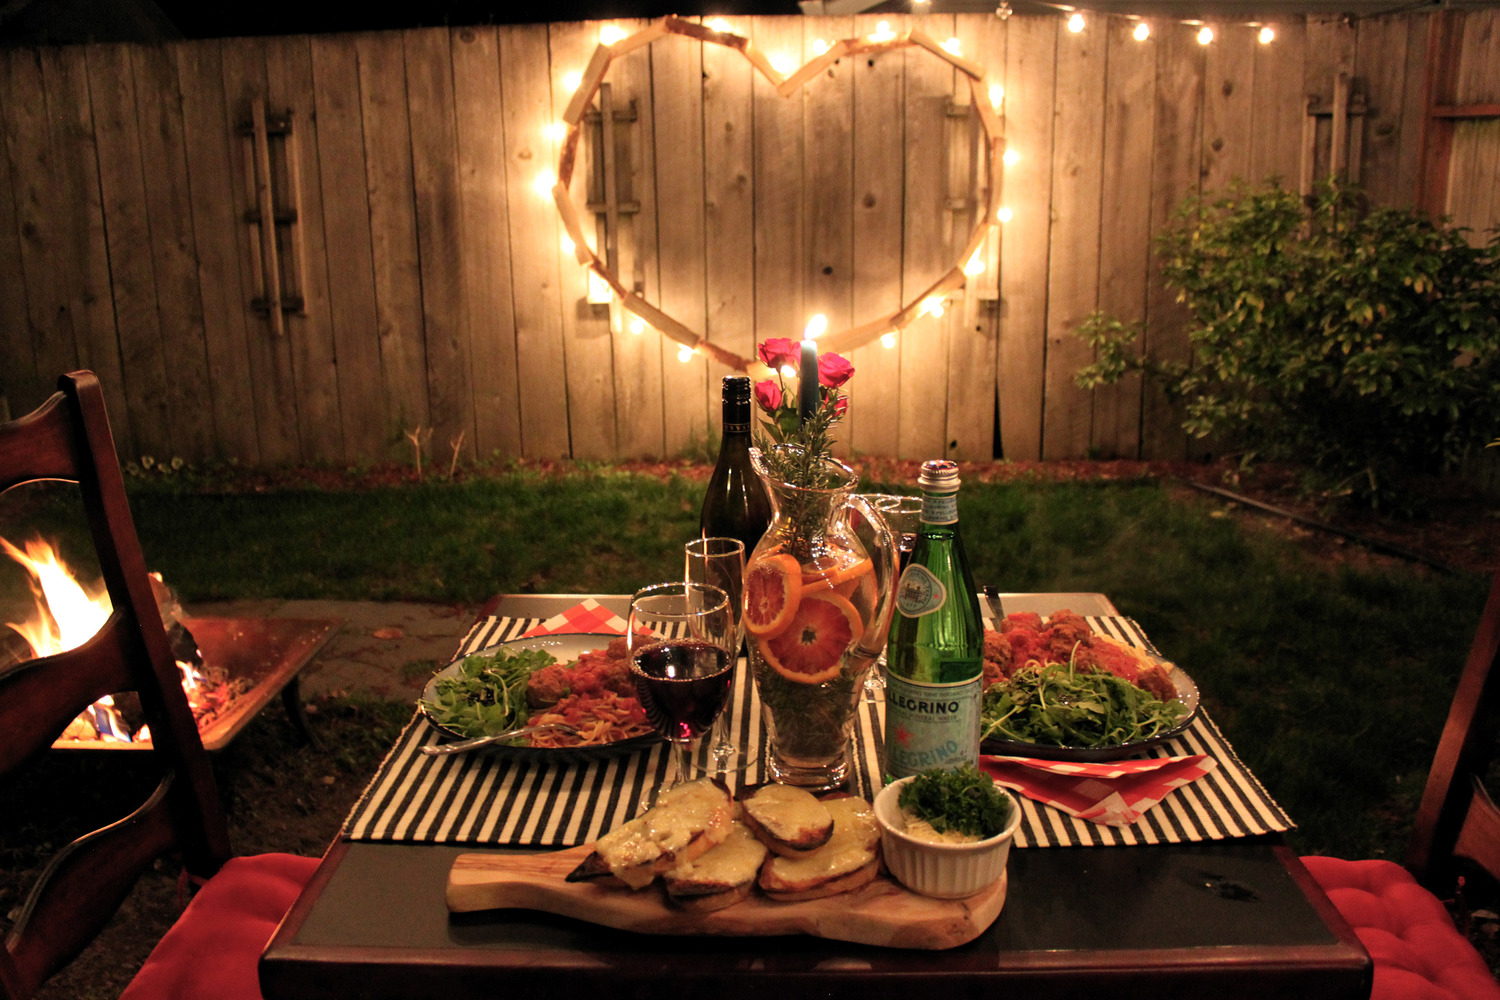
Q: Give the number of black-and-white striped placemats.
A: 2